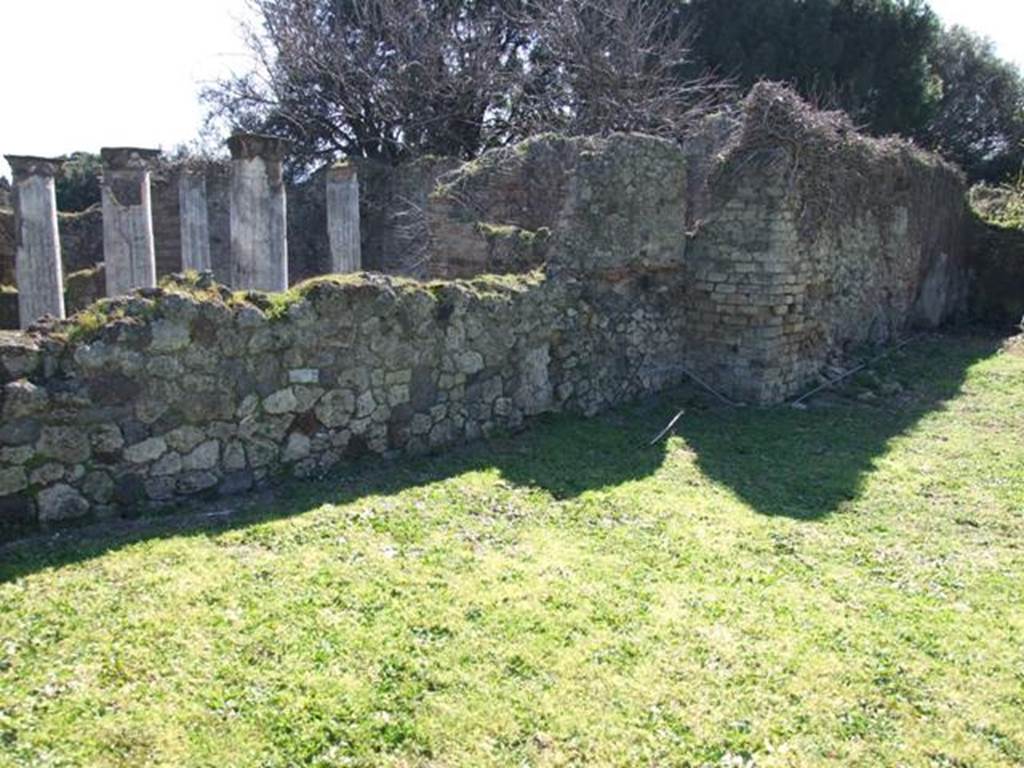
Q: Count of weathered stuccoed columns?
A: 5